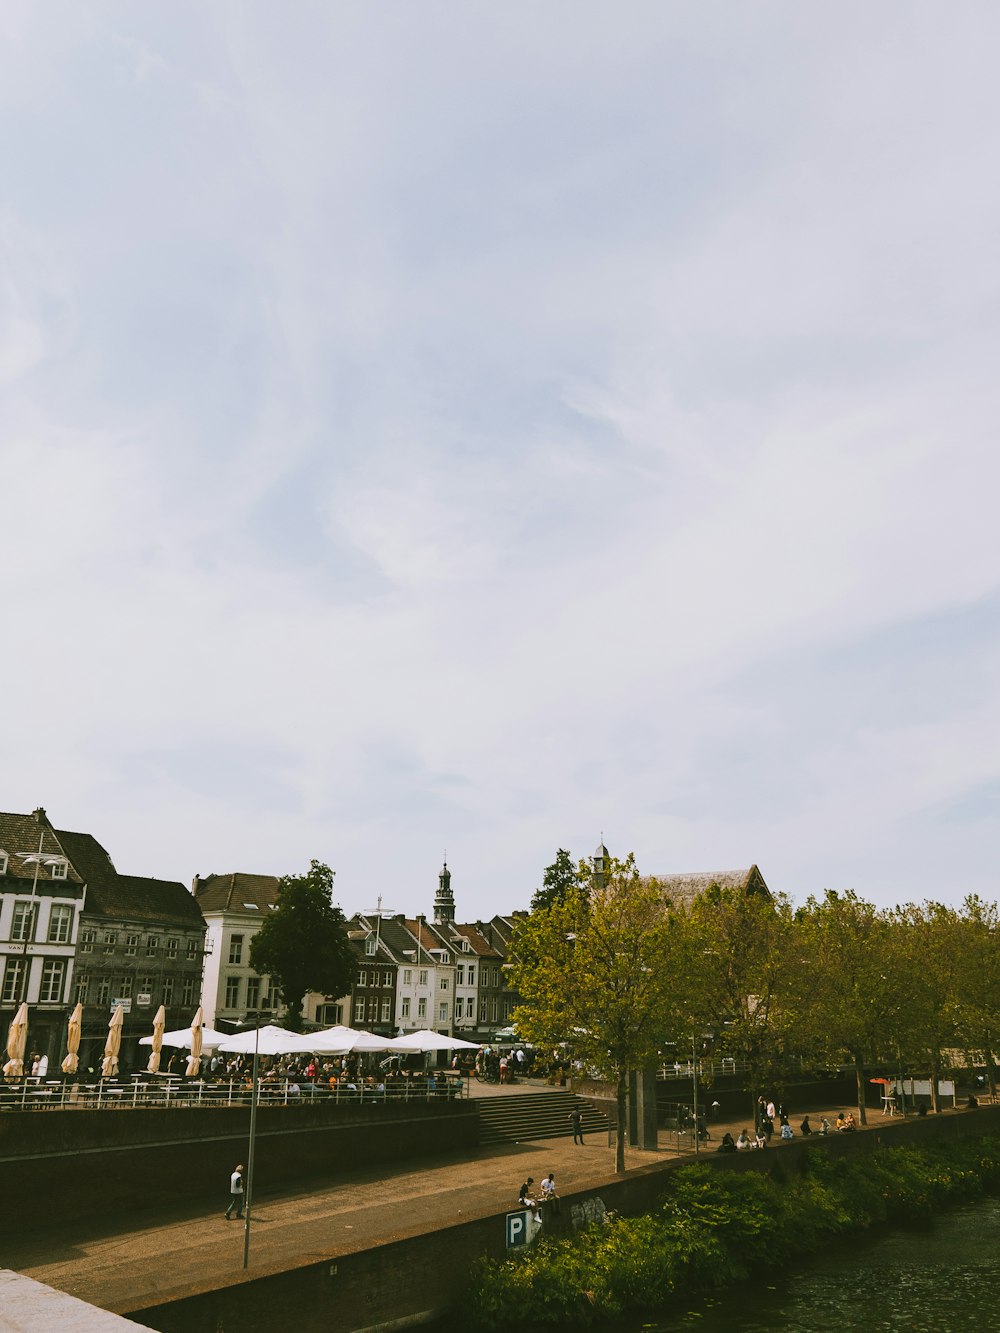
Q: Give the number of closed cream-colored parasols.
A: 5